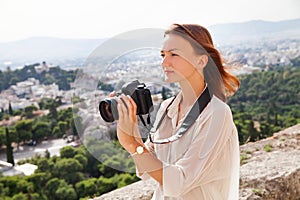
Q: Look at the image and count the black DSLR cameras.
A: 1